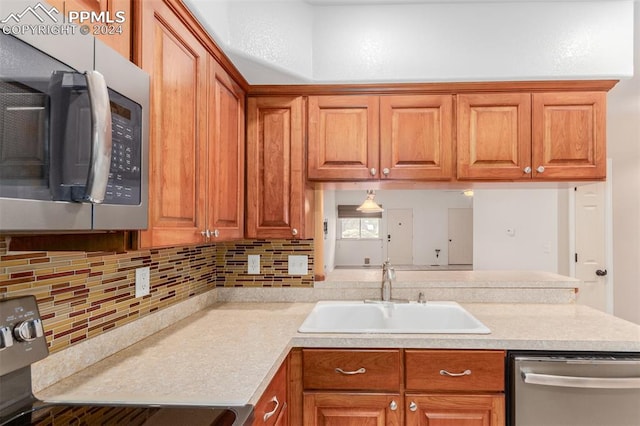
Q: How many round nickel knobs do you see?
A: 9